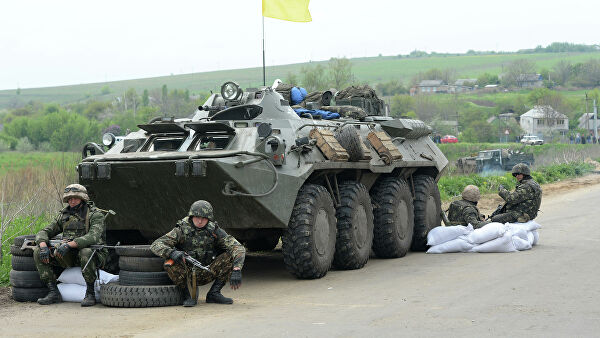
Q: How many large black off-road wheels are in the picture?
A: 4